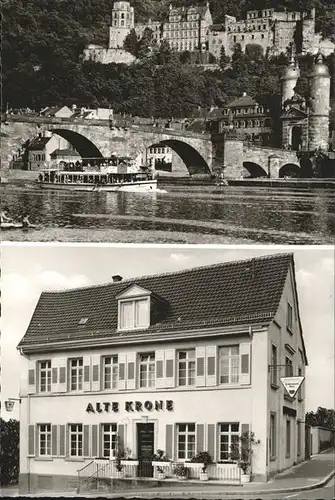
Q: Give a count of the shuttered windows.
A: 11